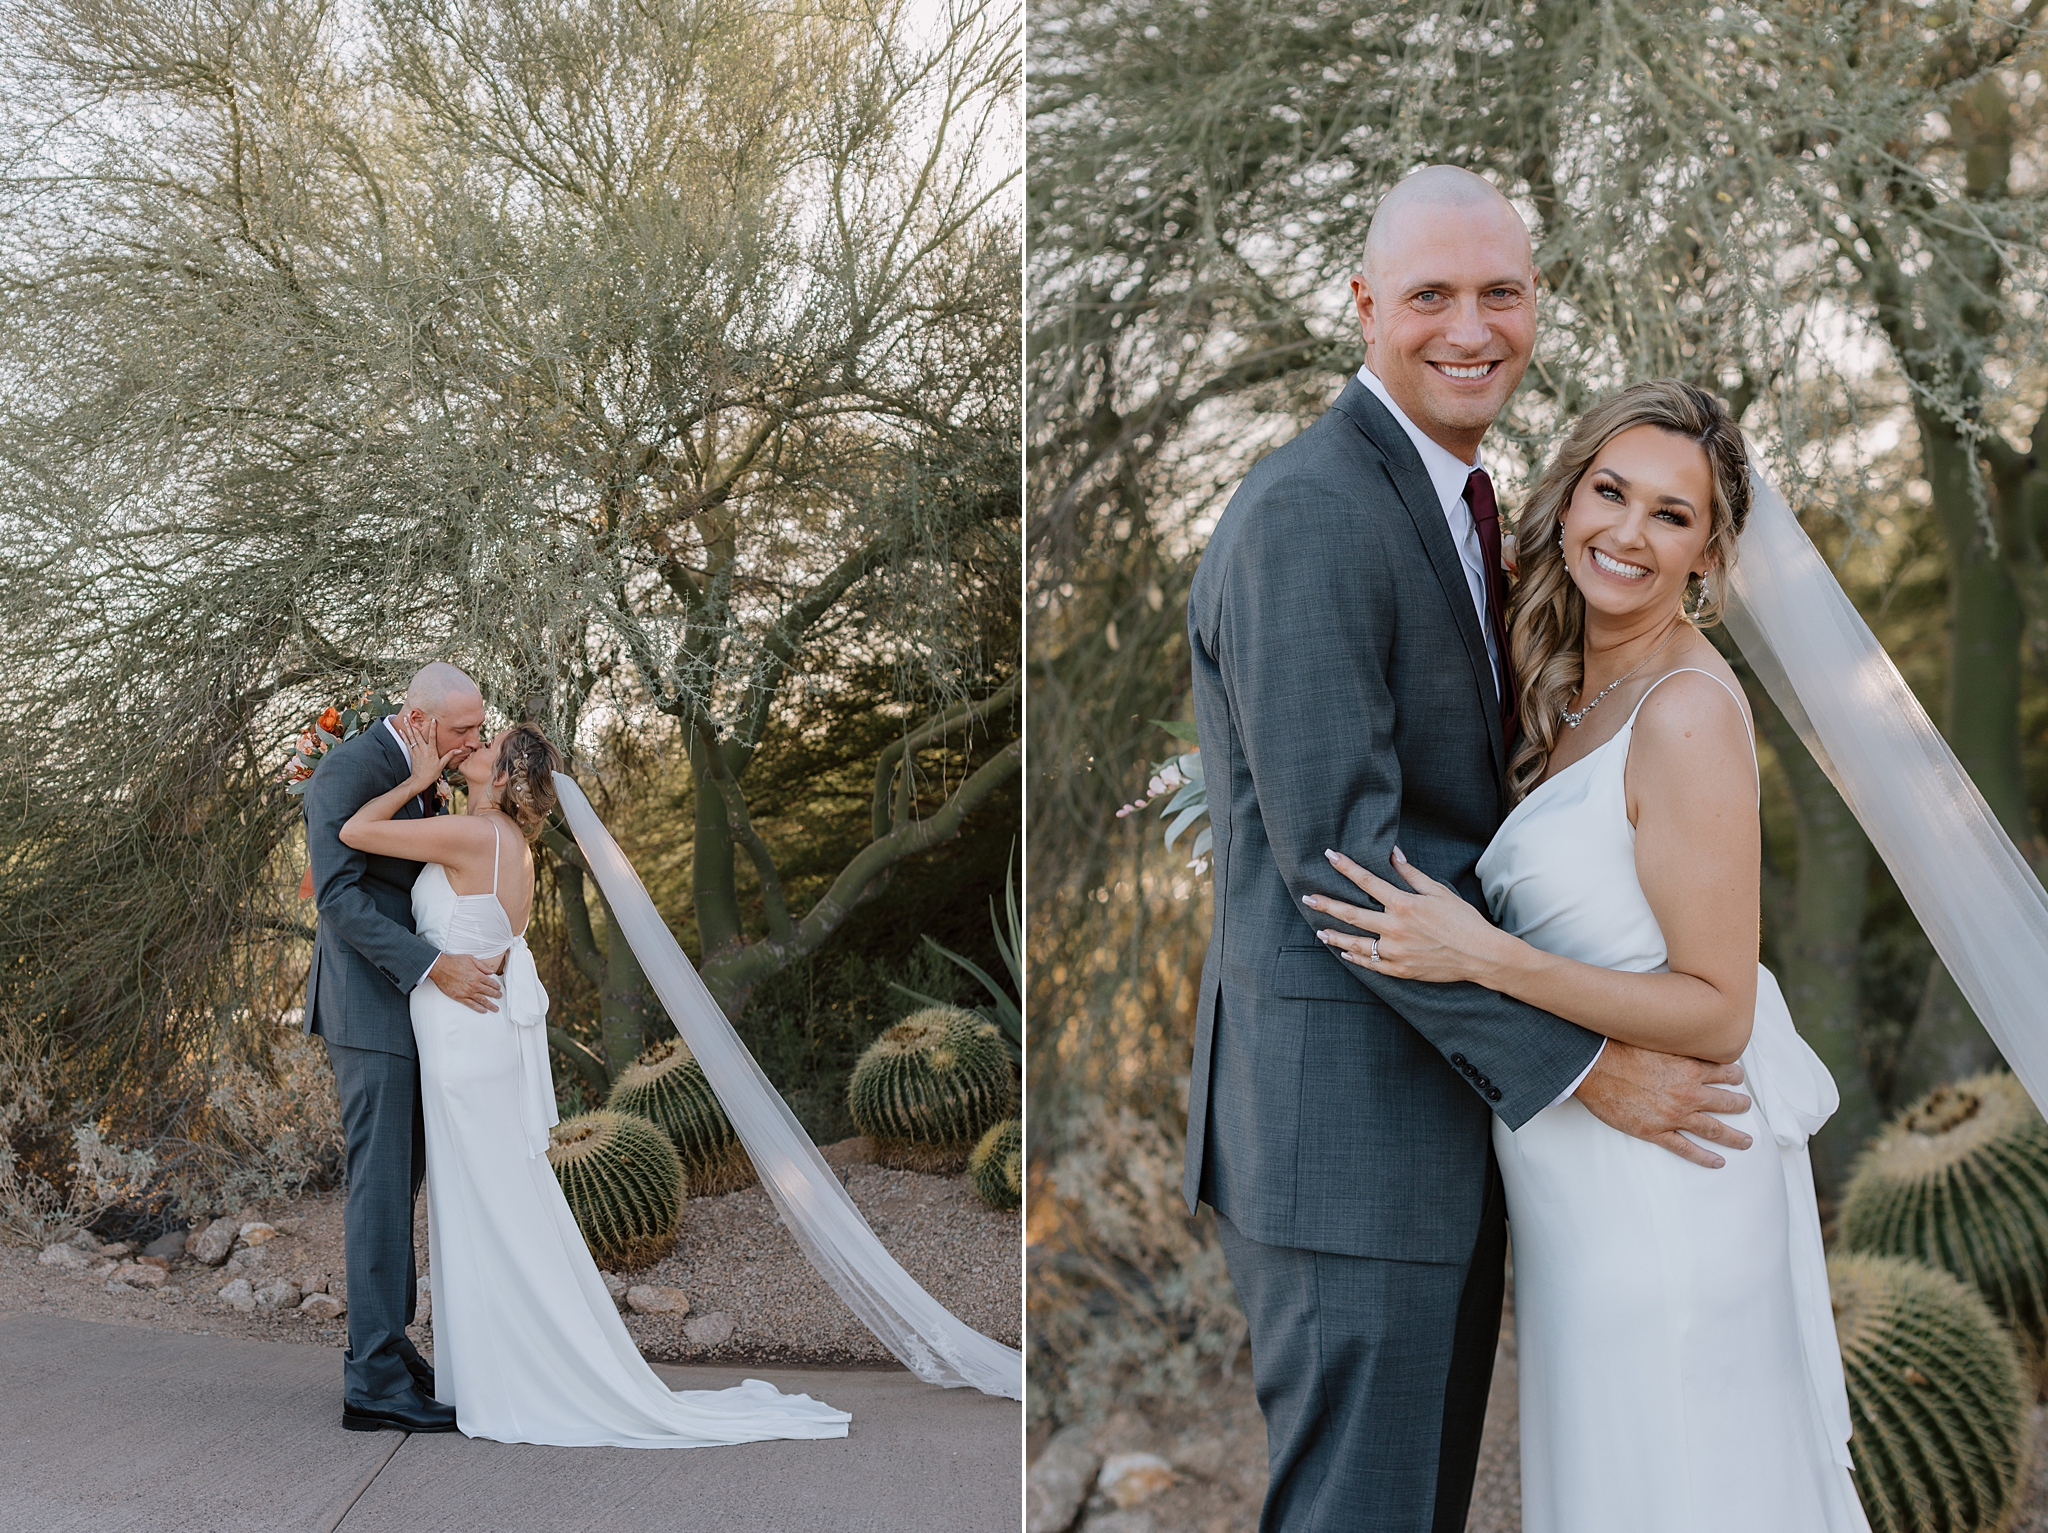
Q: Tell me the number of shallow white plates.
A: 0